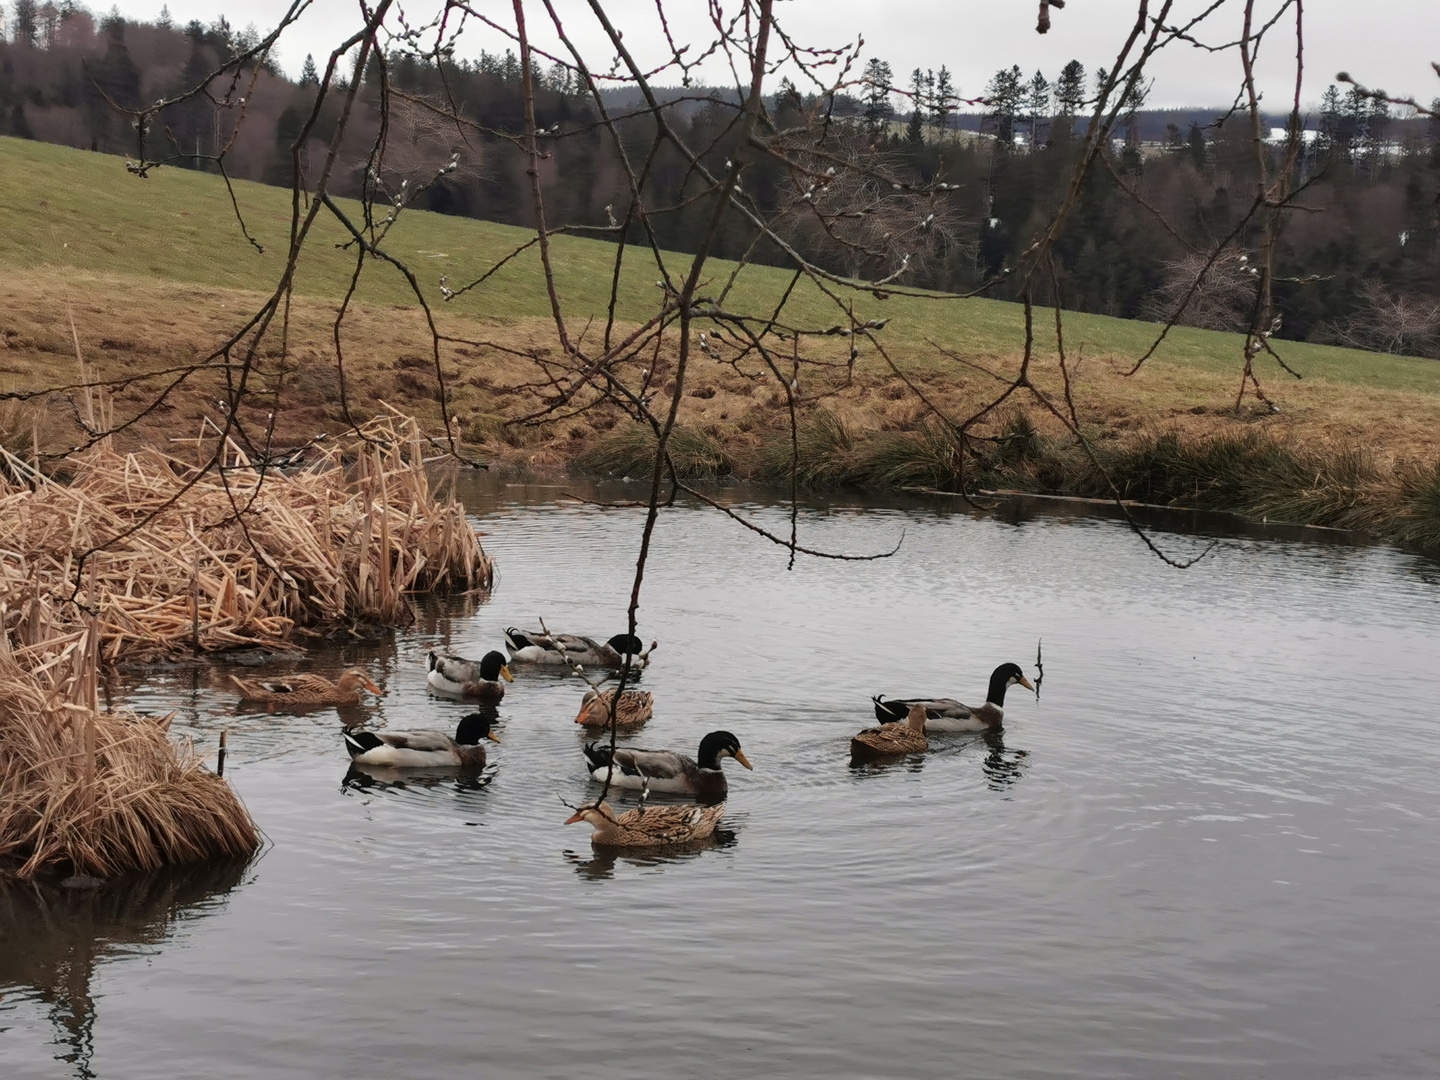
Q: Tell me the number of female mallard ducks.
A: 4